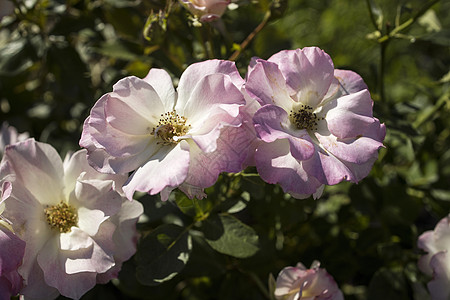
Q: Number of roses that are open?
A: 3